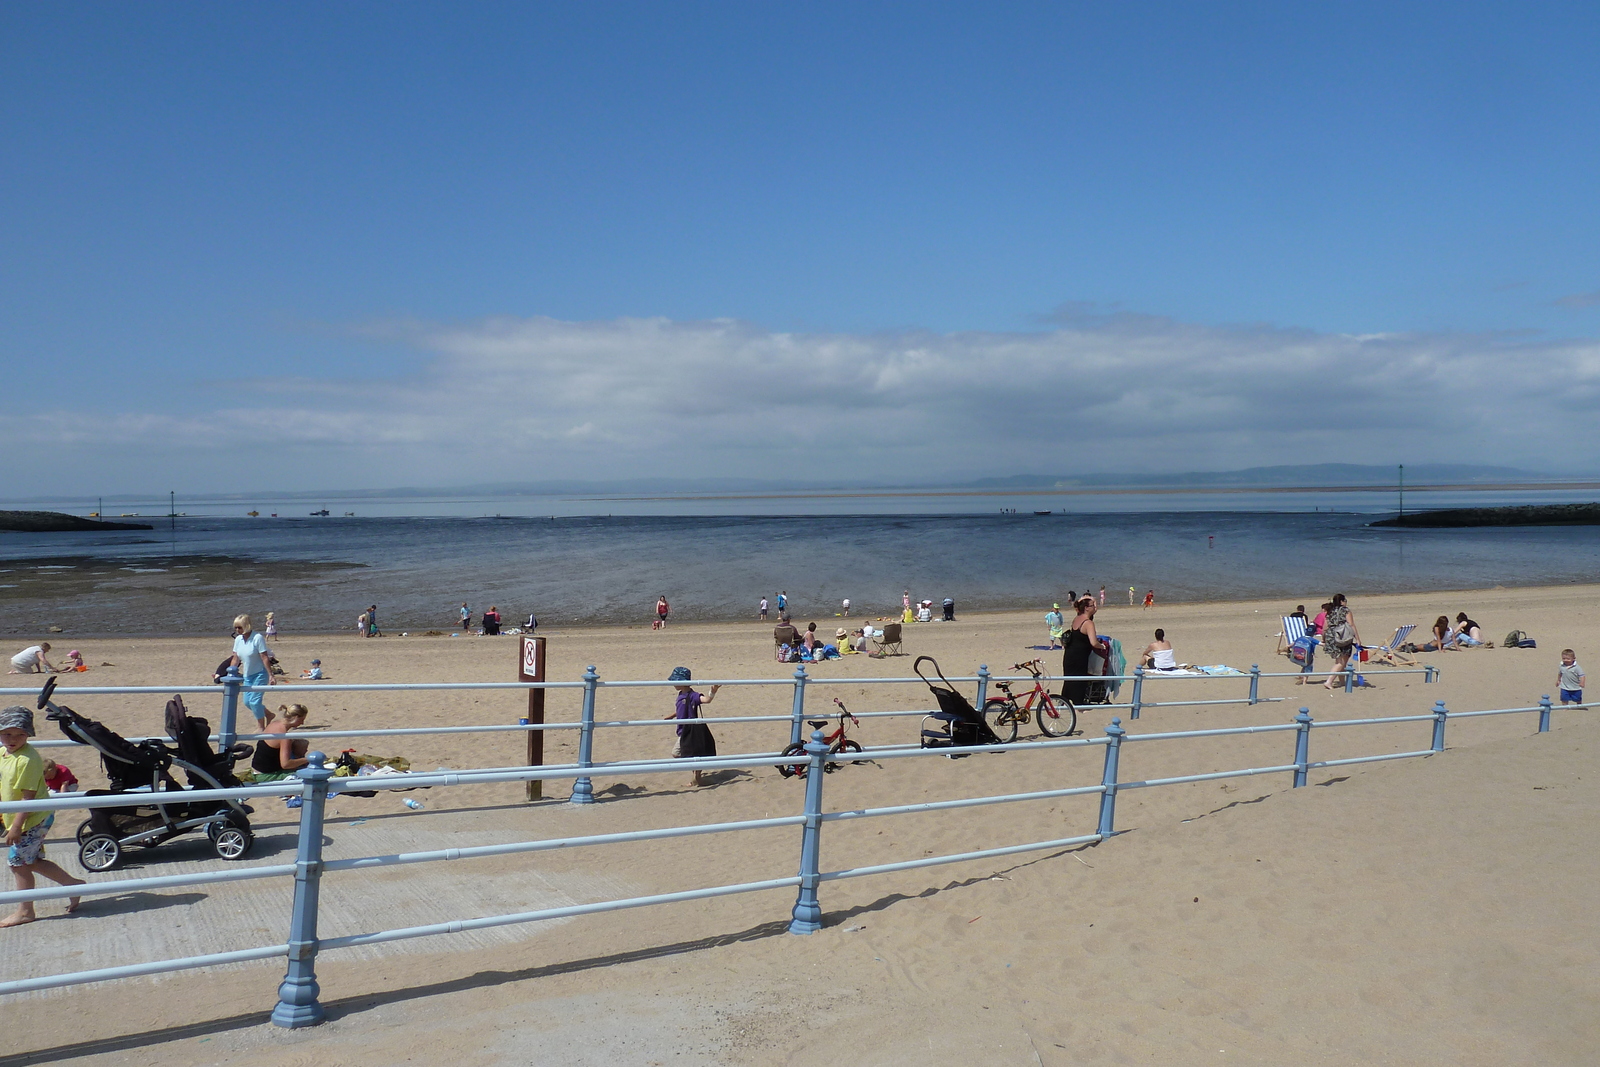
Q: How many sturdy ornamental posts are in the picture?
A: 14